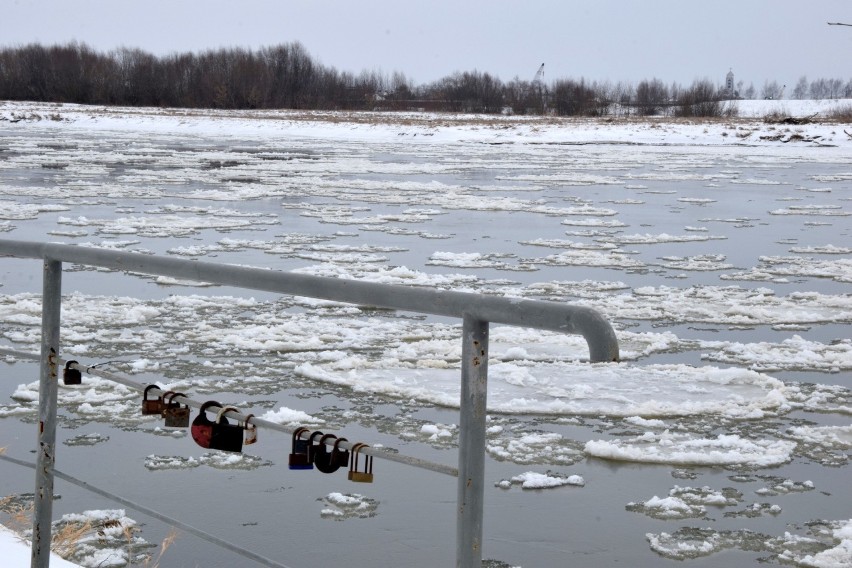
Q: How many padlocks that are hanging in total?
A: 14